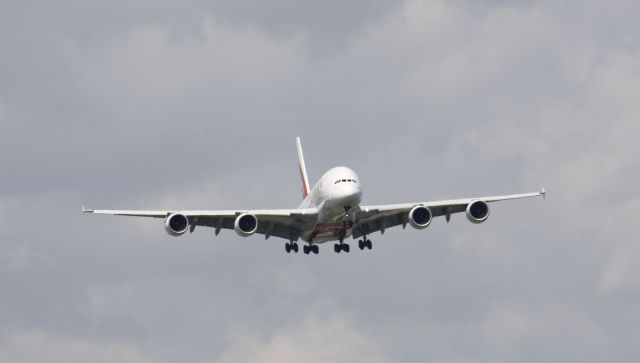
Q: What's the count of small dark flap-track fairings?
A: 6